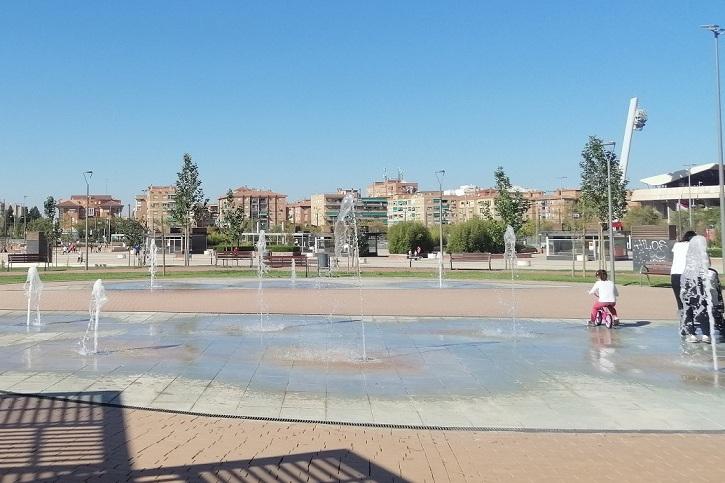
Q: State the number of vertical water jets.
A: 9